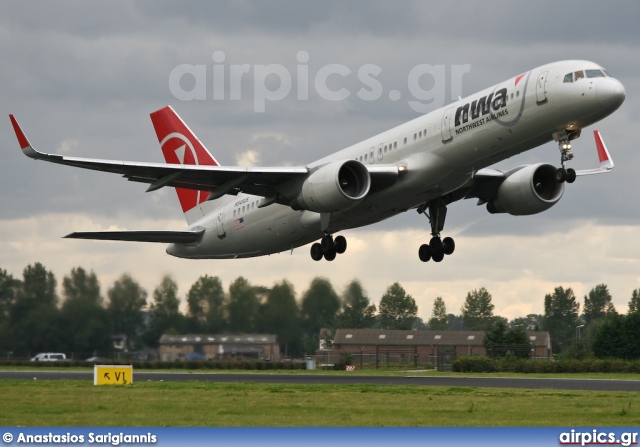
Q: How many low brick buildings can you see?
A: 2